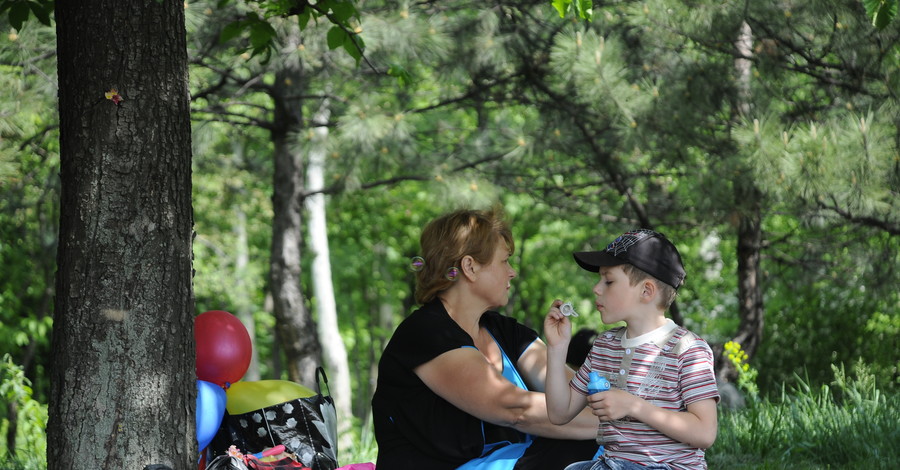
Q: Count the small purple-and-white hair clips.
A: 0